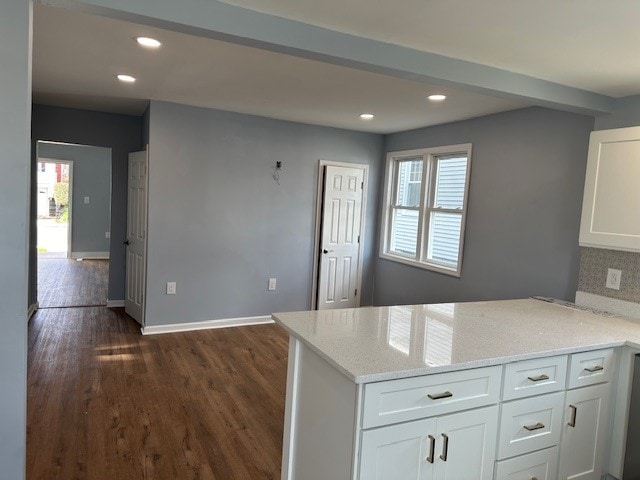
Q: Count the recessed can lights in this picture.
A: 4